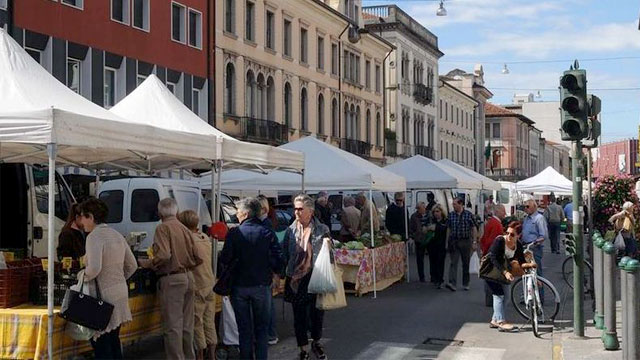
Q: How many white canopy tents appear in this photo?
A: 6